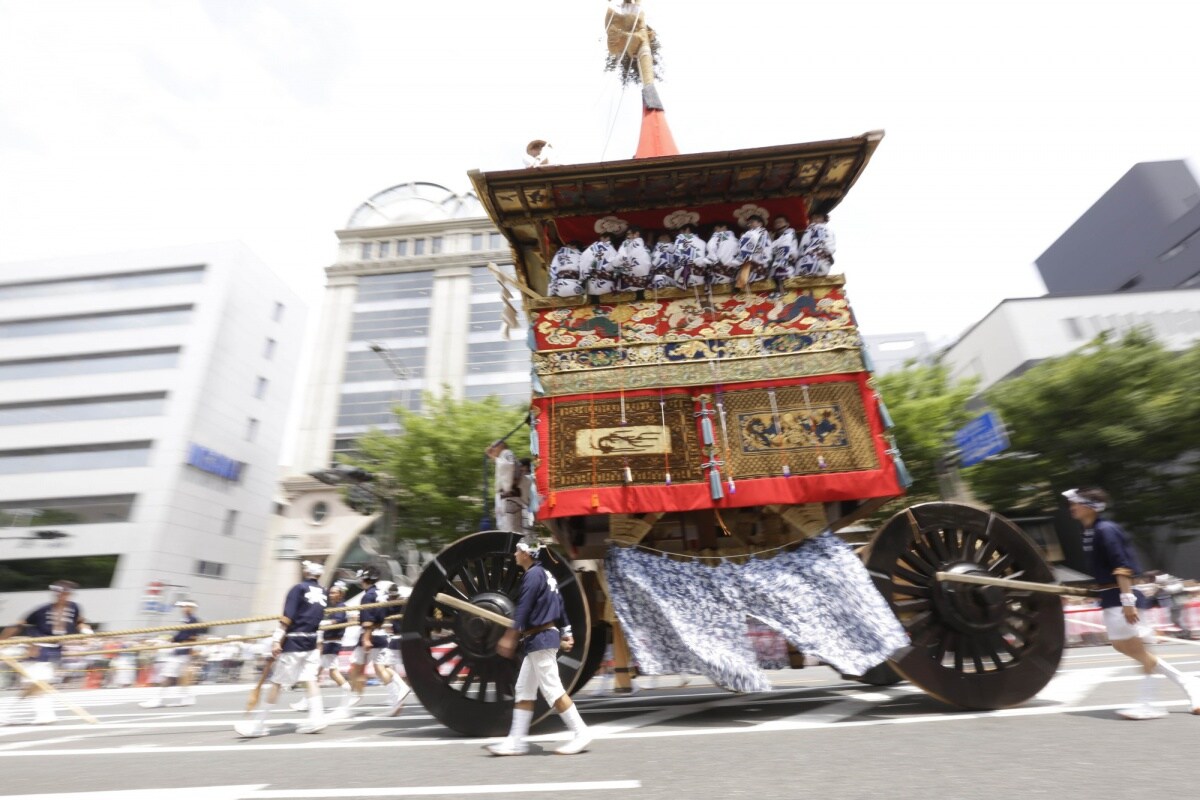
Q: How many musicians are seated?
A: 9